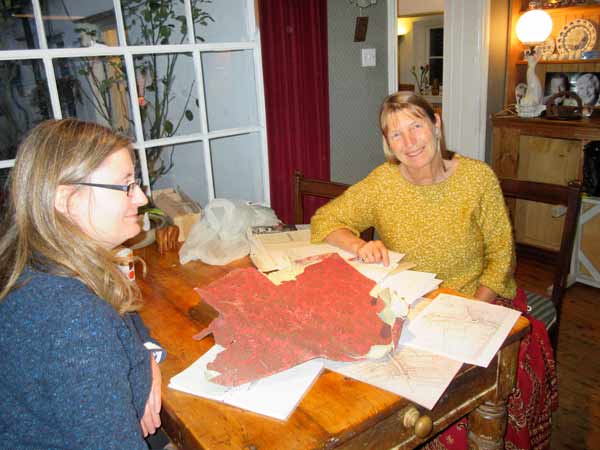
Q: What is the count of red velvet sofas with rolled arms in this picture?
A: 0